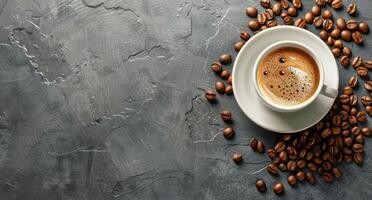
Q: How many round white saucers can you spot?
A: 1